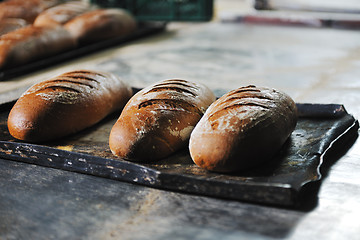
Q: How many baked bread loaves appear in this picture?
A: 8